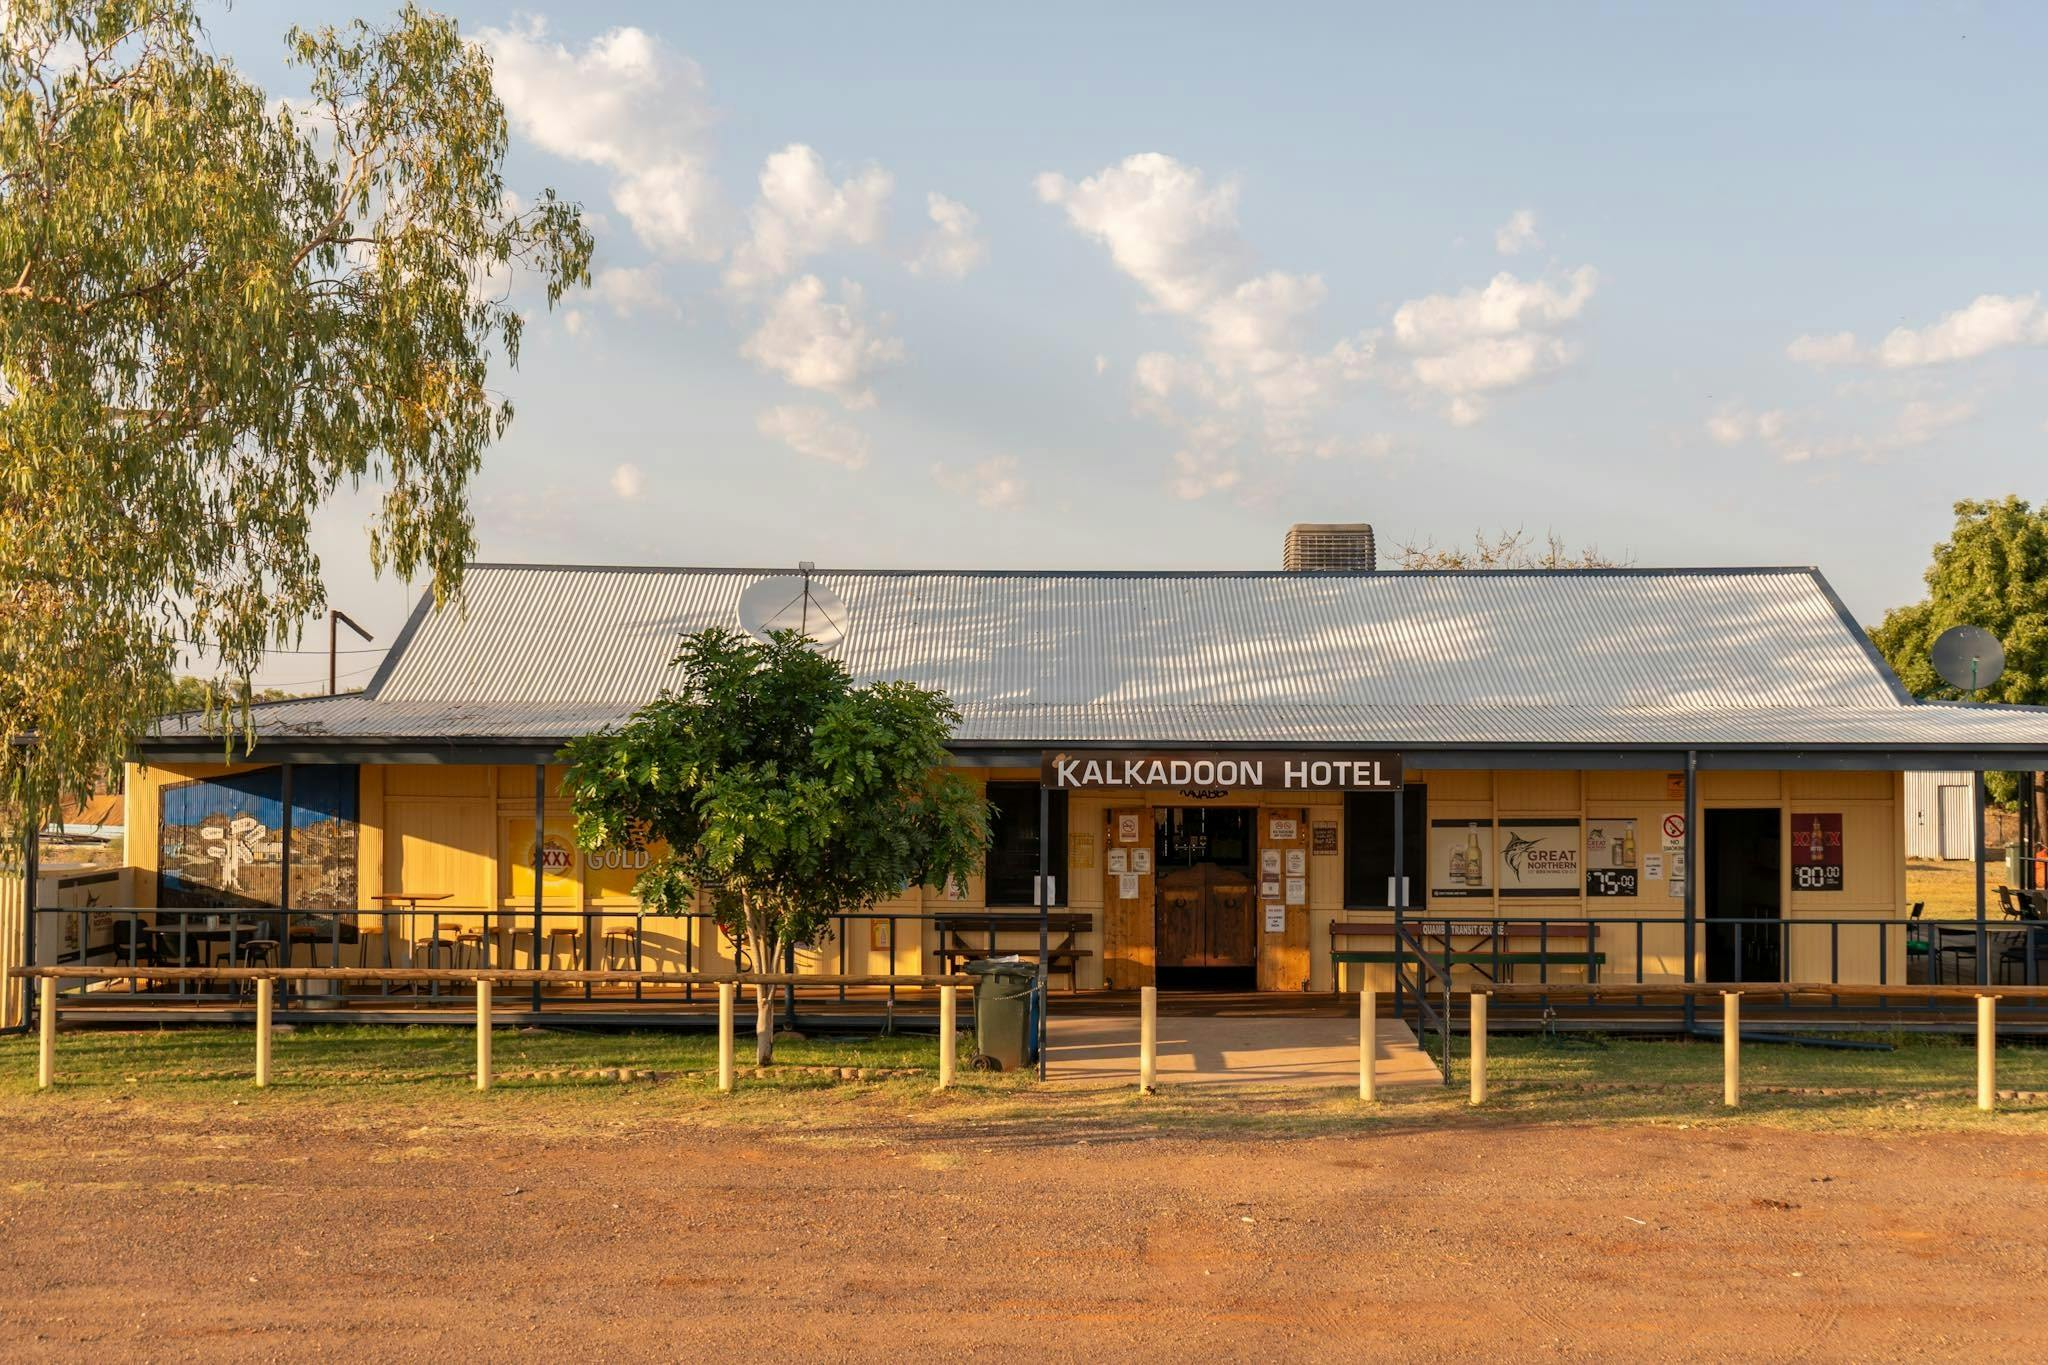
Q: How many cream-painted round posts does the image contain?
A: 10